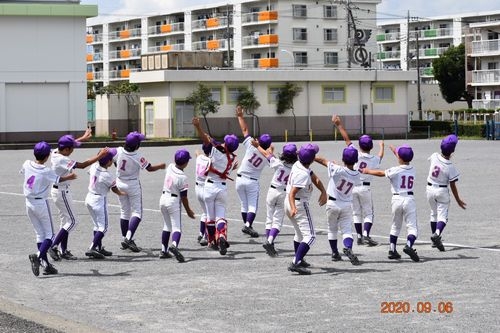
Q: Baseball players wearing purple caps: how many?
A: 14